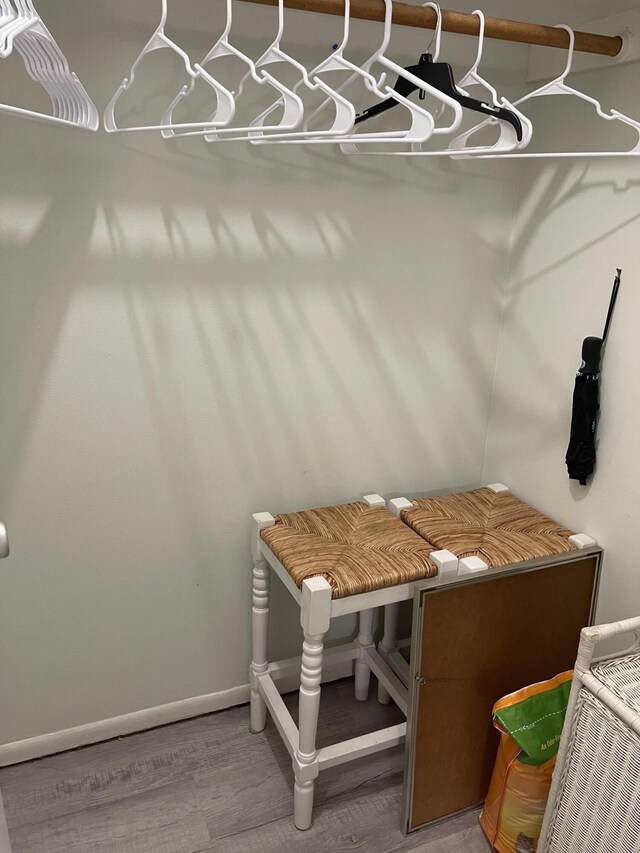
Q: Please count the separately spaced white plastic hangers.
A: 8